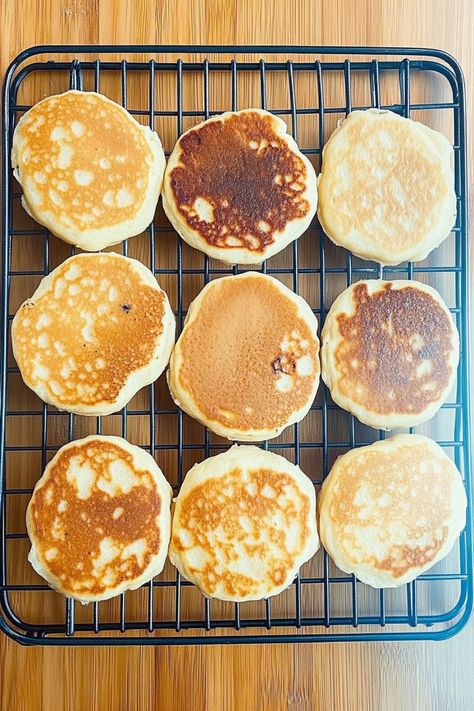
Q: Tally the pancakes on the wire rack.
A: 9